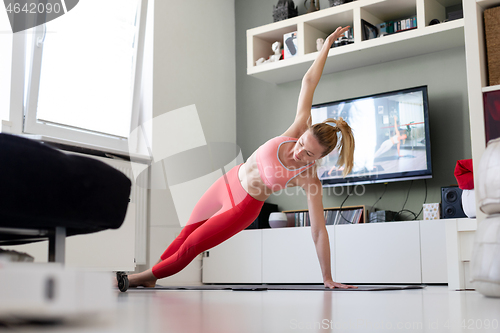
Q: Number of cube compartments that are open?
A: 4